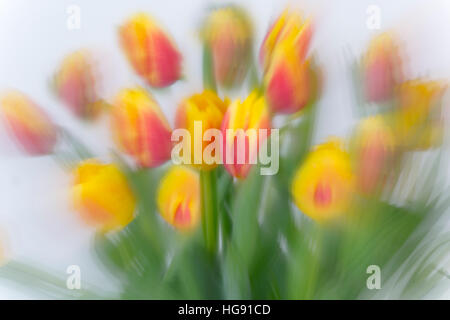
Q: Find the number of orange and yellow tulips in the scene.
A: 15